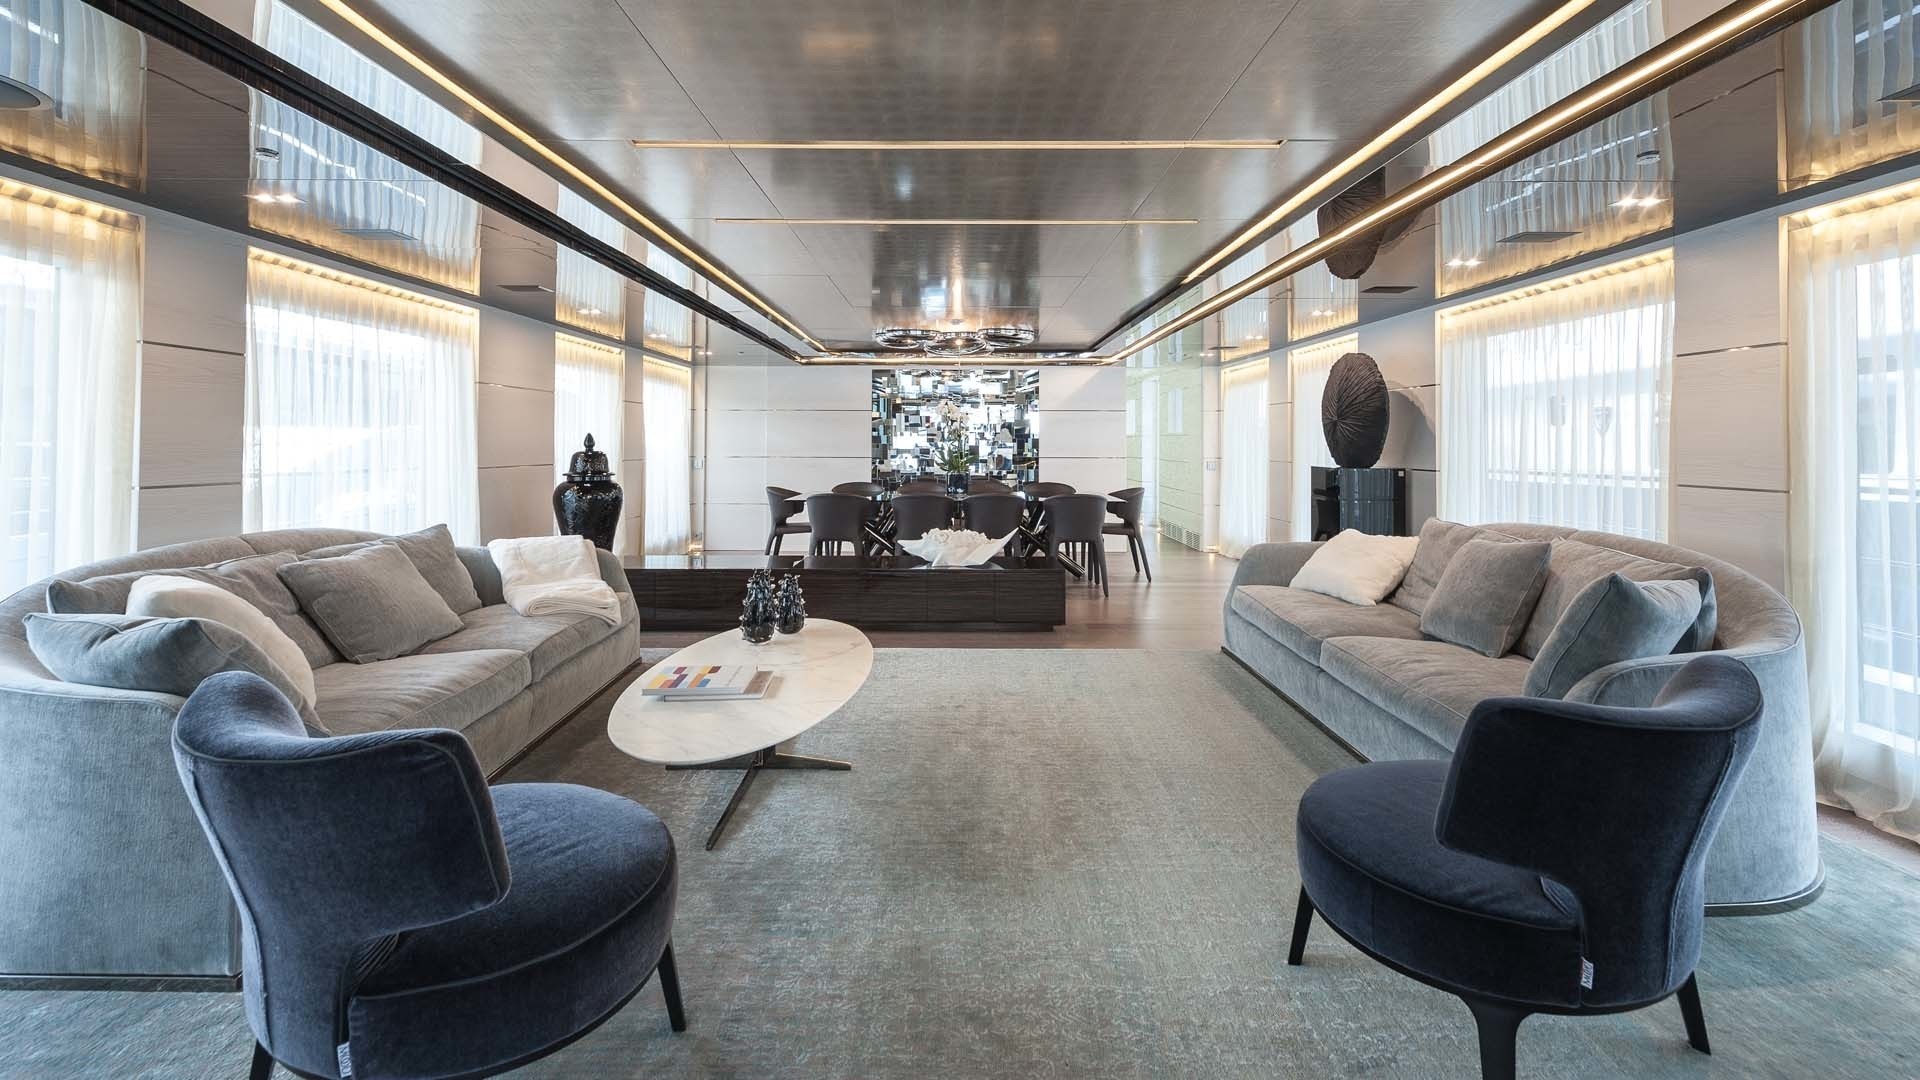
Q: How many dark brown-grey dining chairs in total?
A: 10